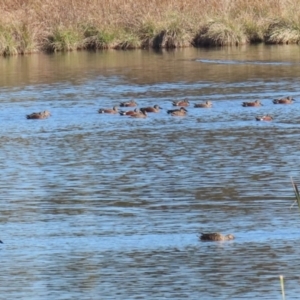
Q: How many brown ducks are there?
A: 13